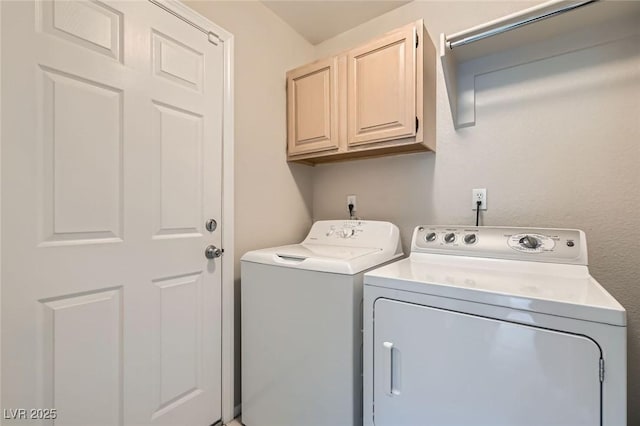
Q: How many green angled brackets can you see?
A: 0